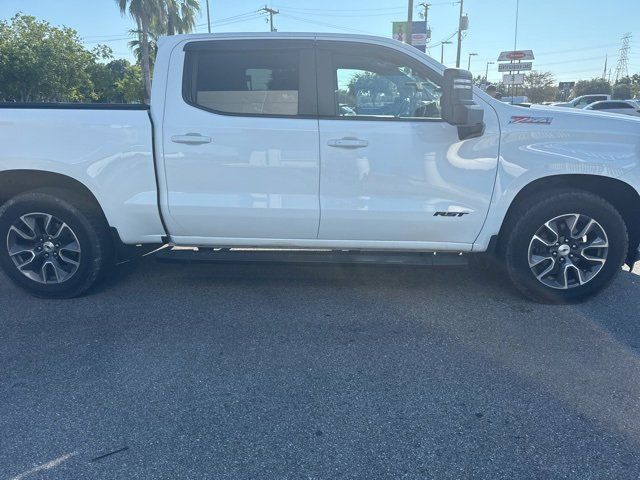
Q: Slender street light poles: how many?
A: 3